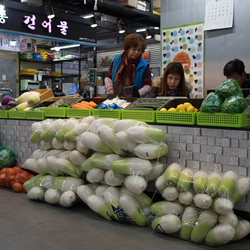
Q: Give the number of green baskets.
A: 9